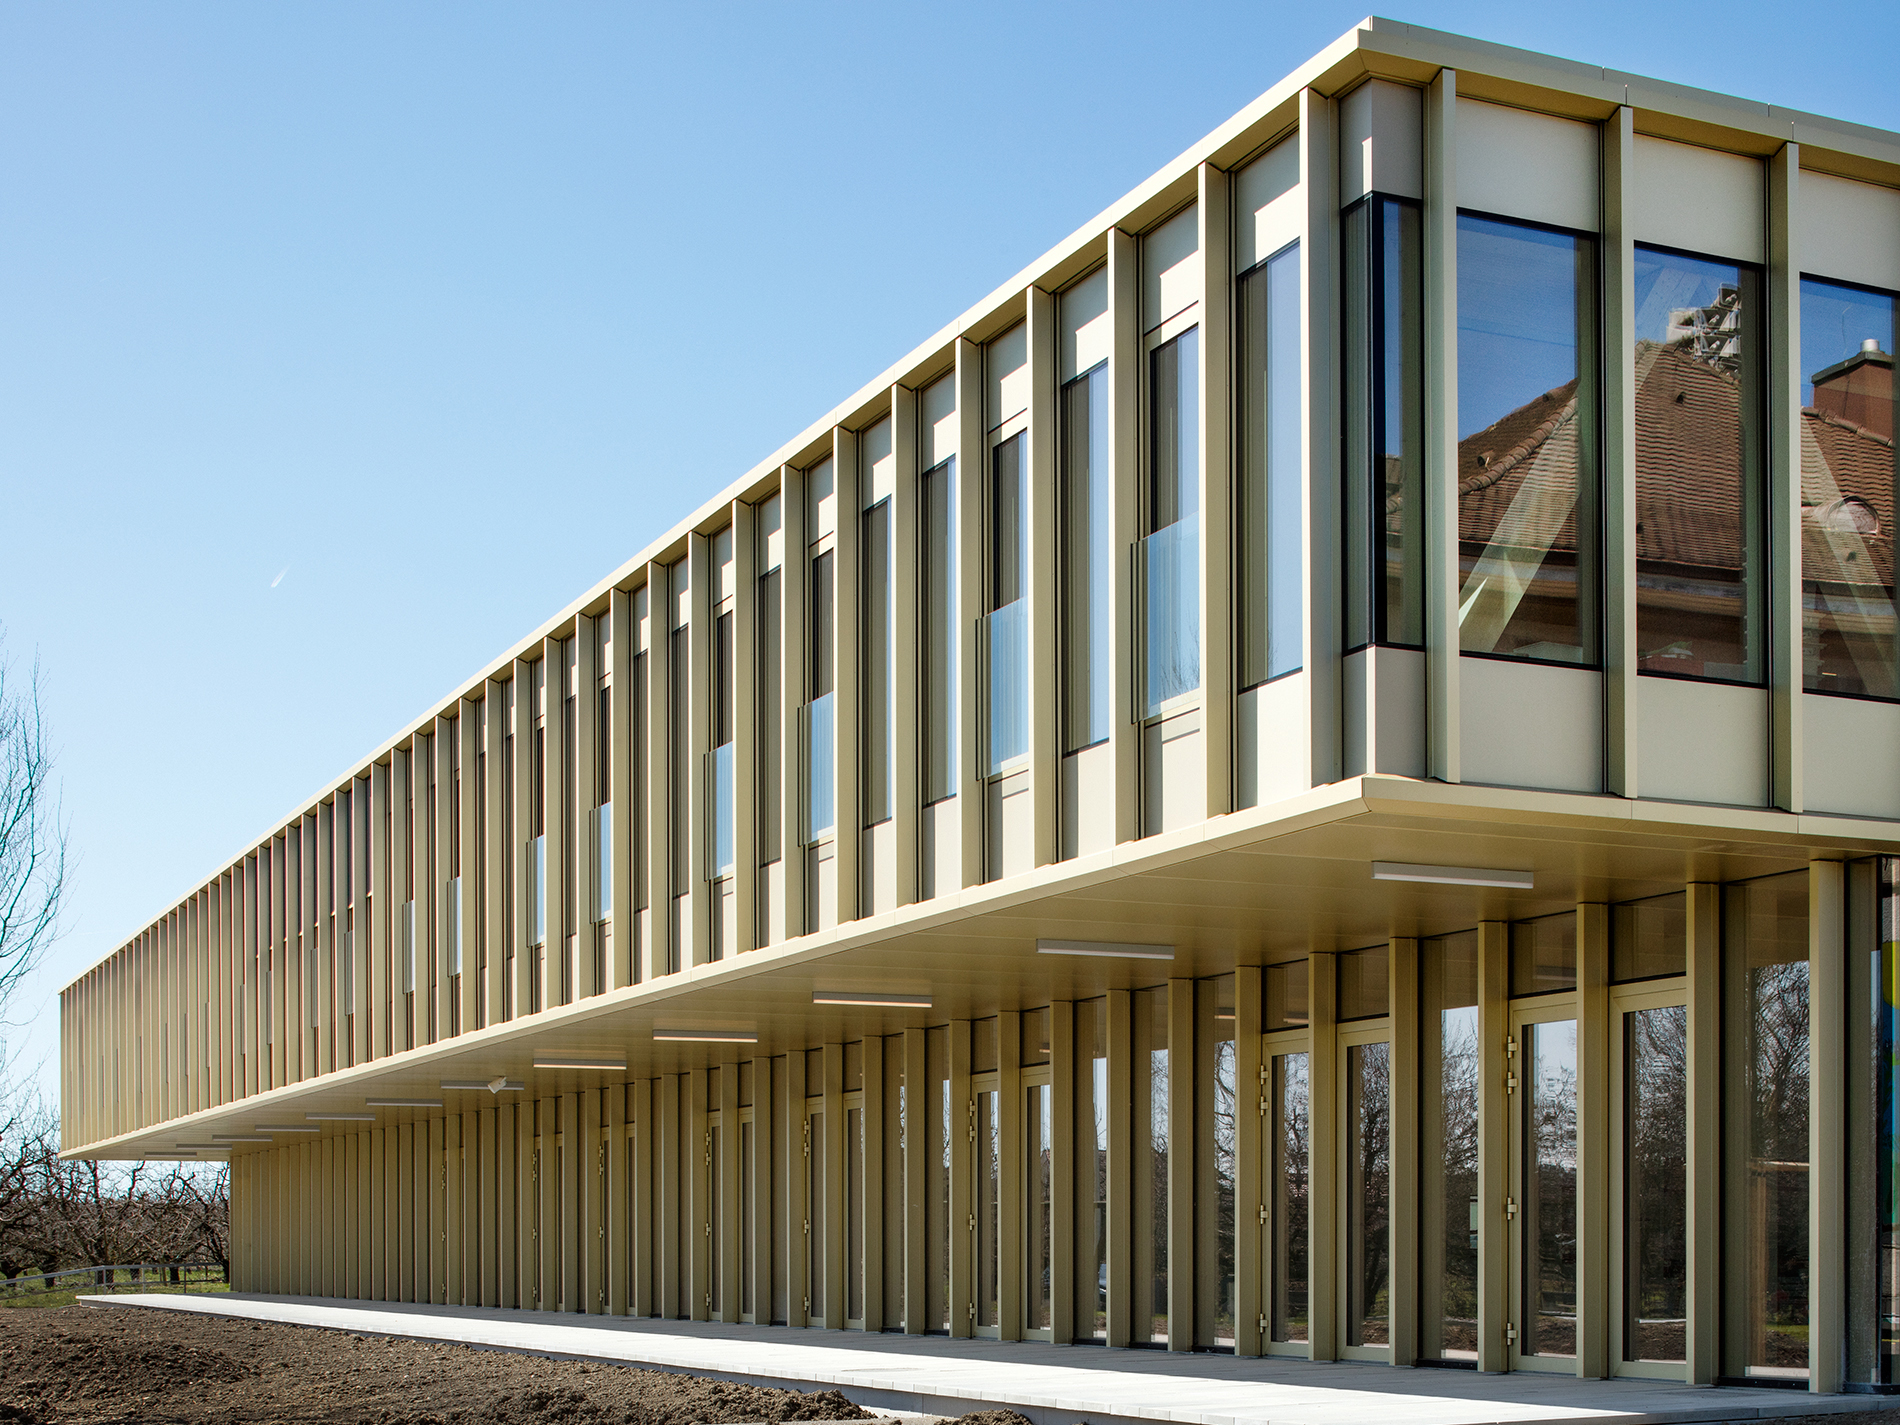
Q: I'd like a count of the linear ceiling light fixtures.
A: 12